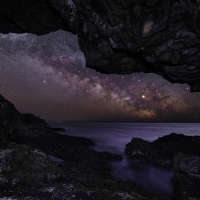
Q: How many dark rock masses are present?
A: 3